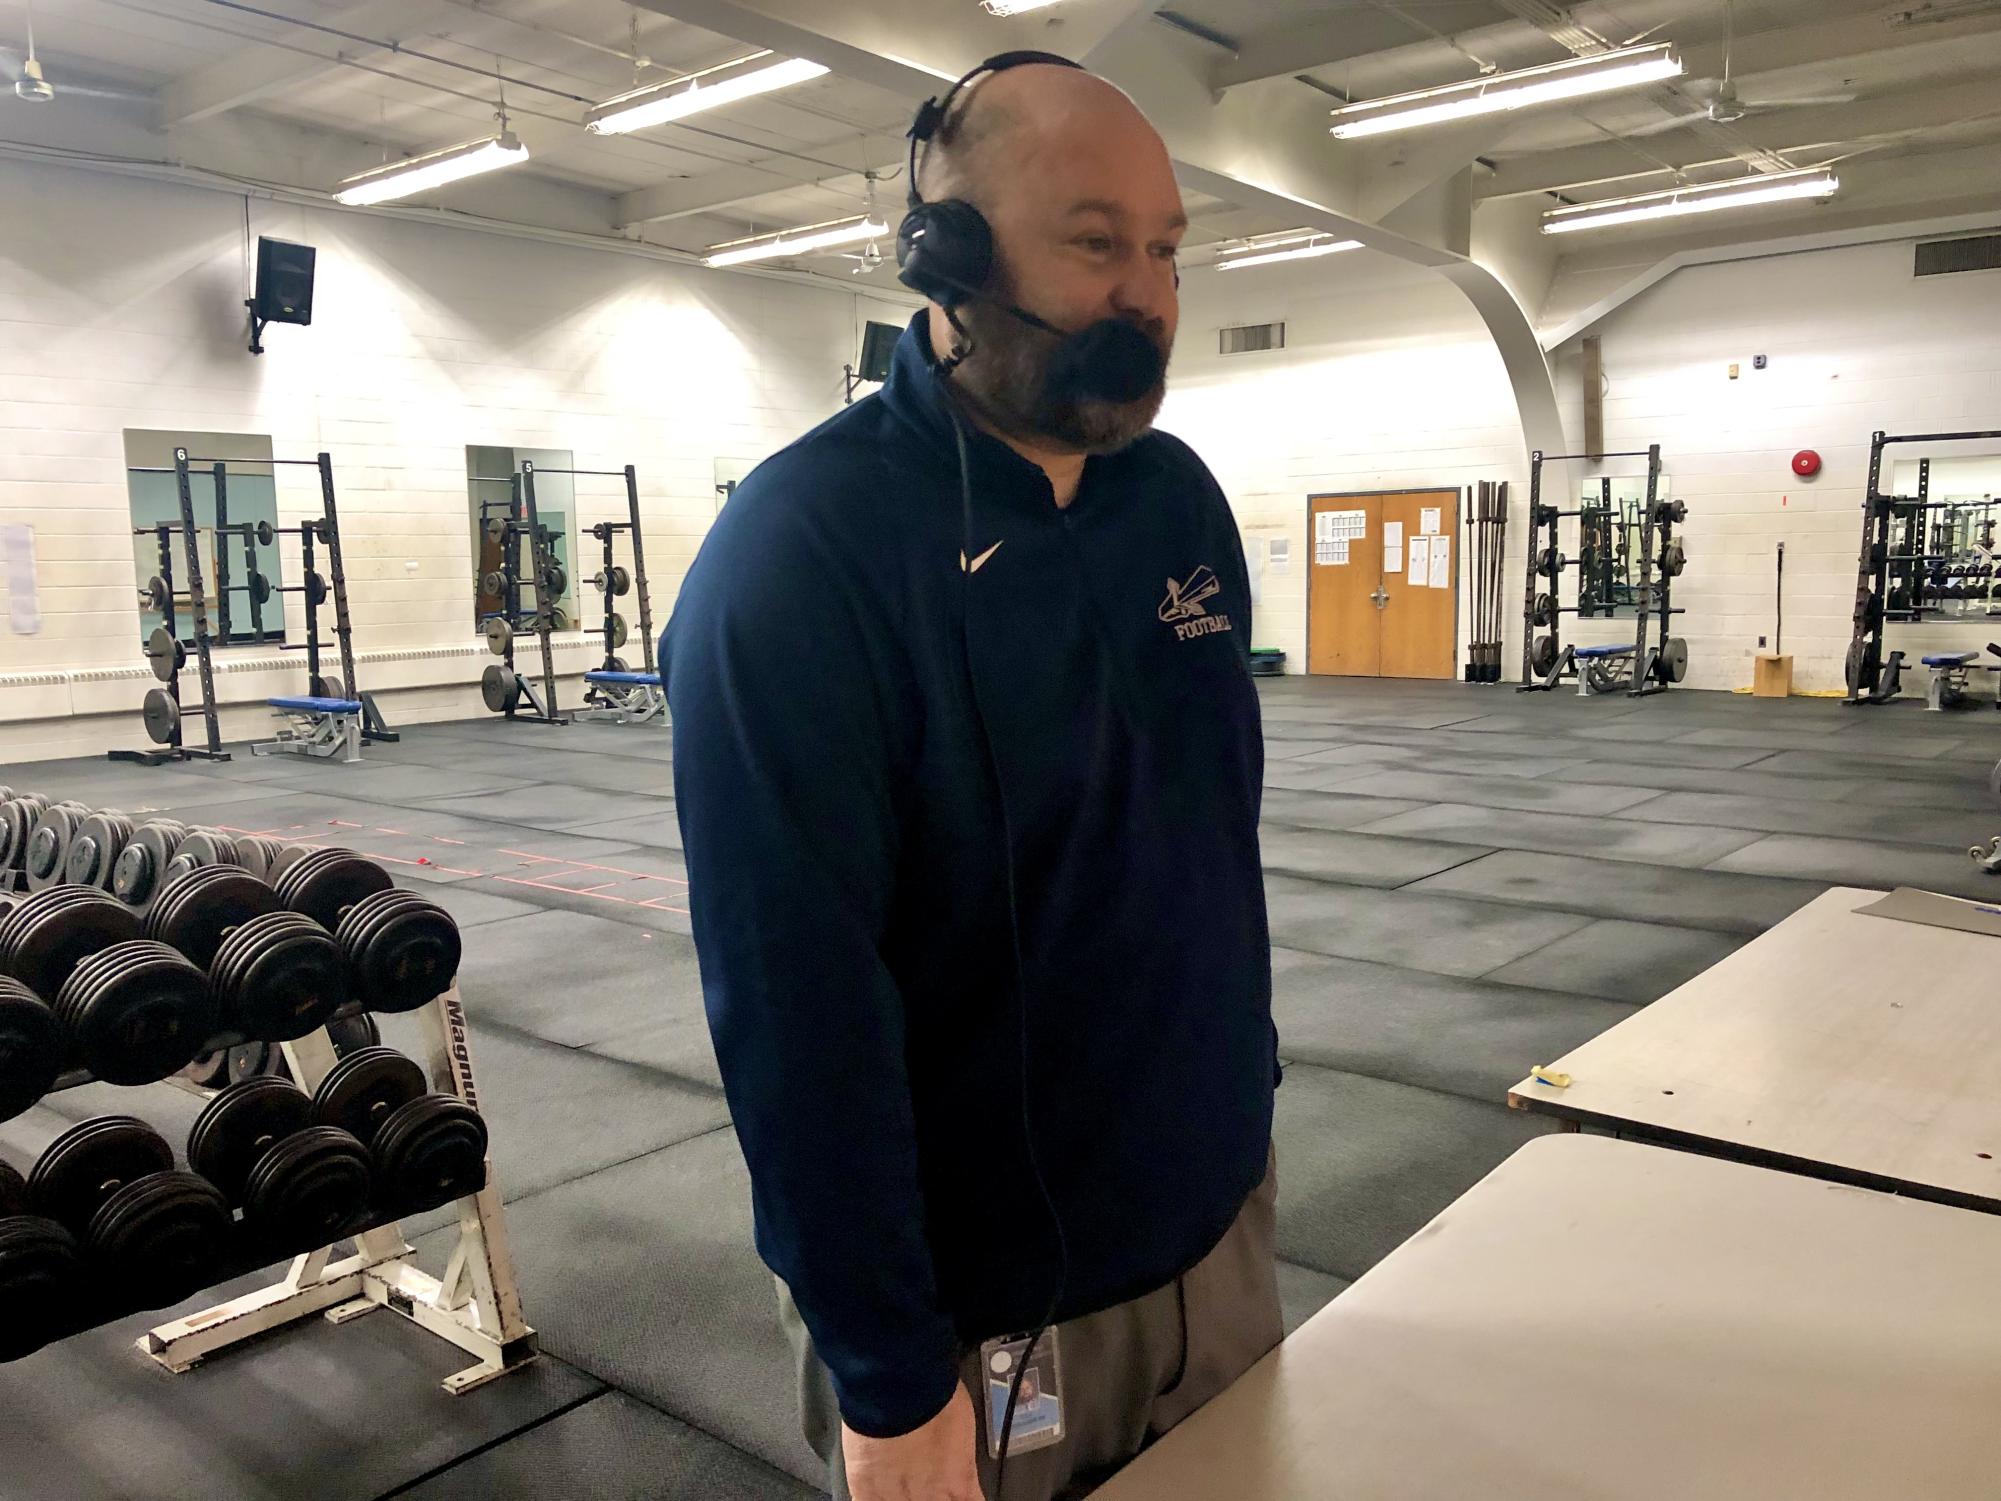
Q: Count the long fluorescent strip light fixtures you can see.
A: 7